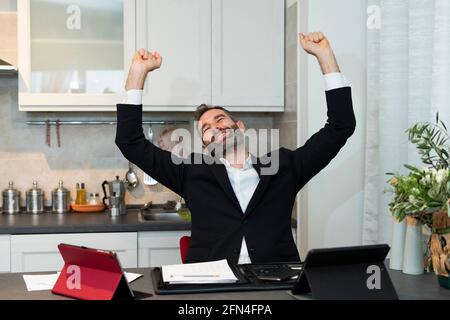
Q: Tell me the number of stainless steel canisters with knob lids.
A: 3